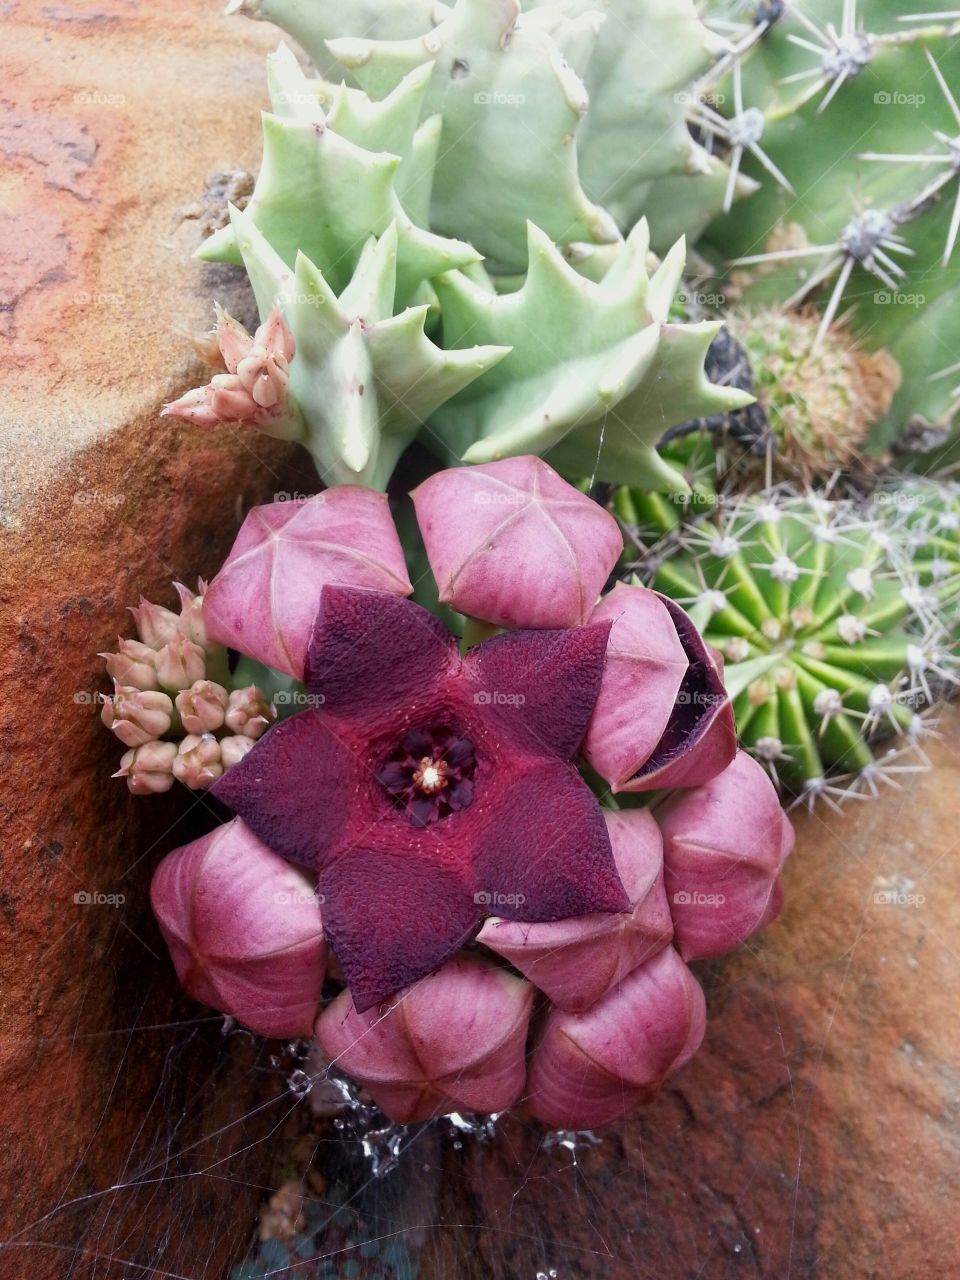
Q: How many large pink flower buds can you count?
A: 8